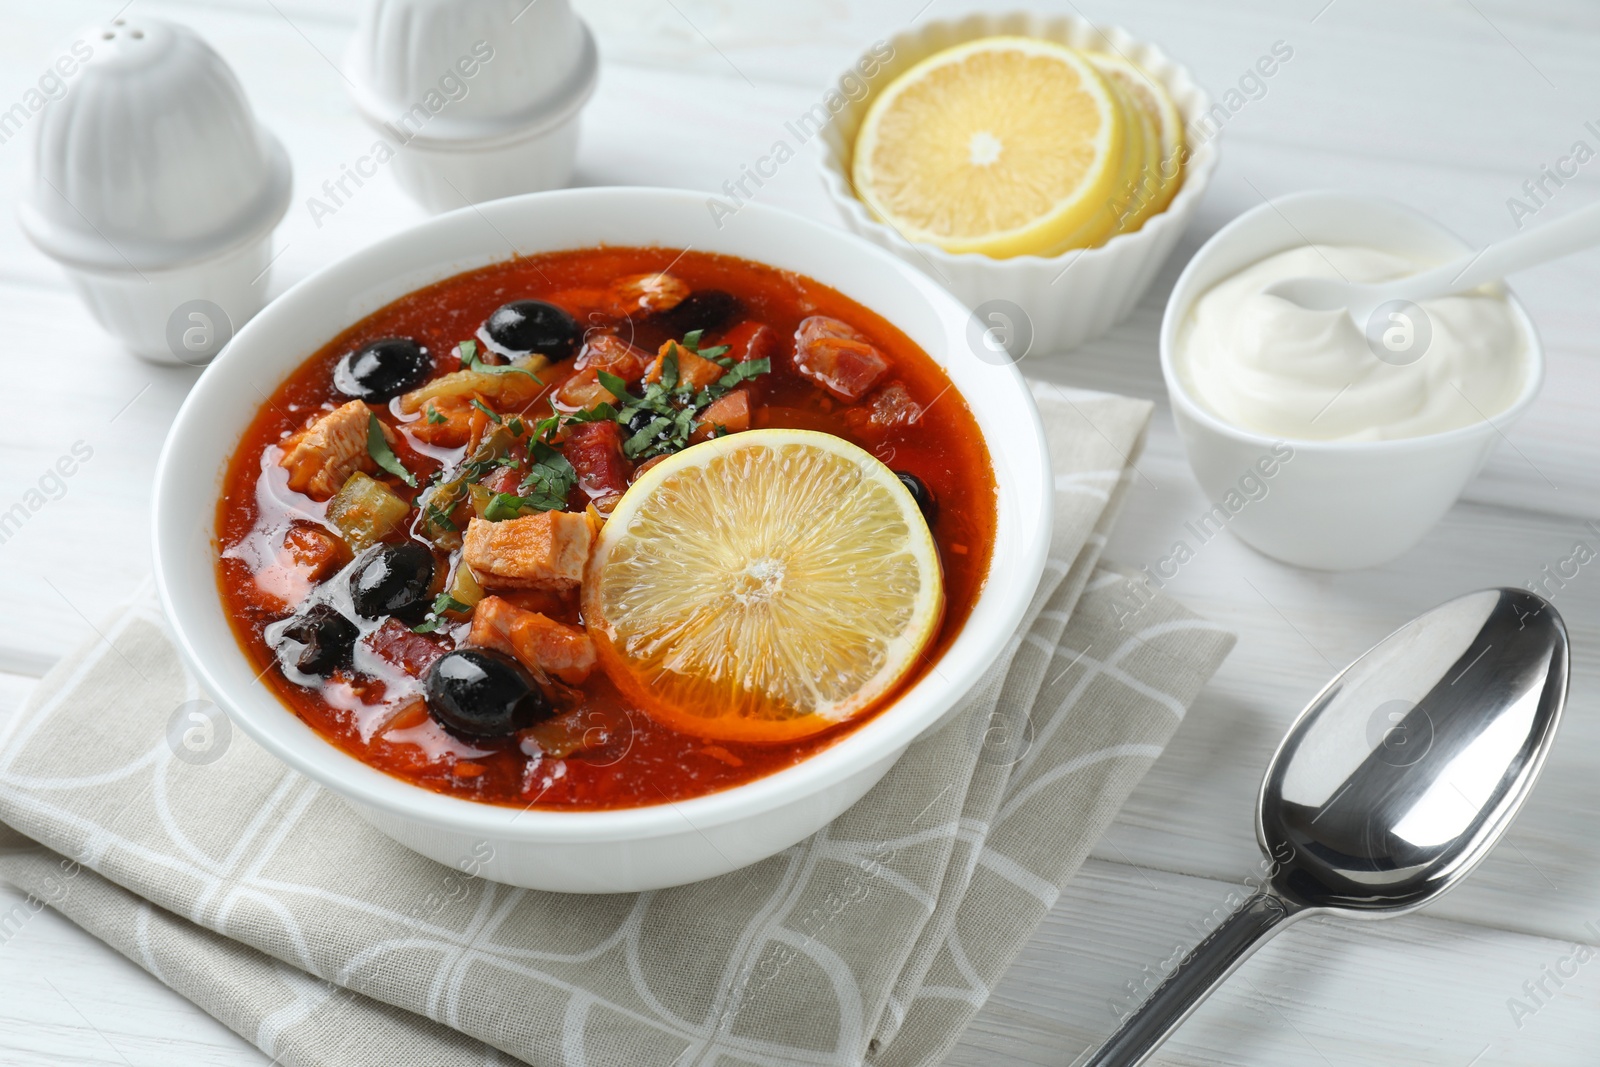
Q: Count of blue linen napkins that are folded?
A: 0